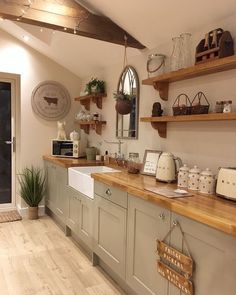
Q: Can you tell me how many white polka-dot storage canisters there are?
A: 3